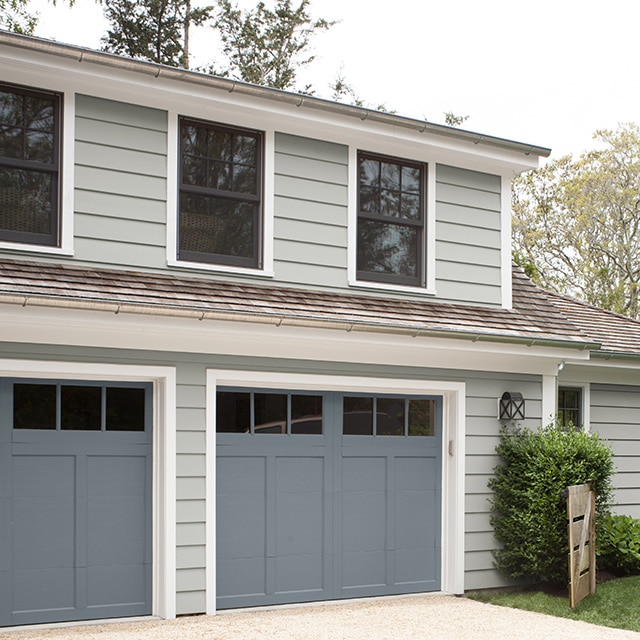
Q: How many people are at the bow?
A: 0